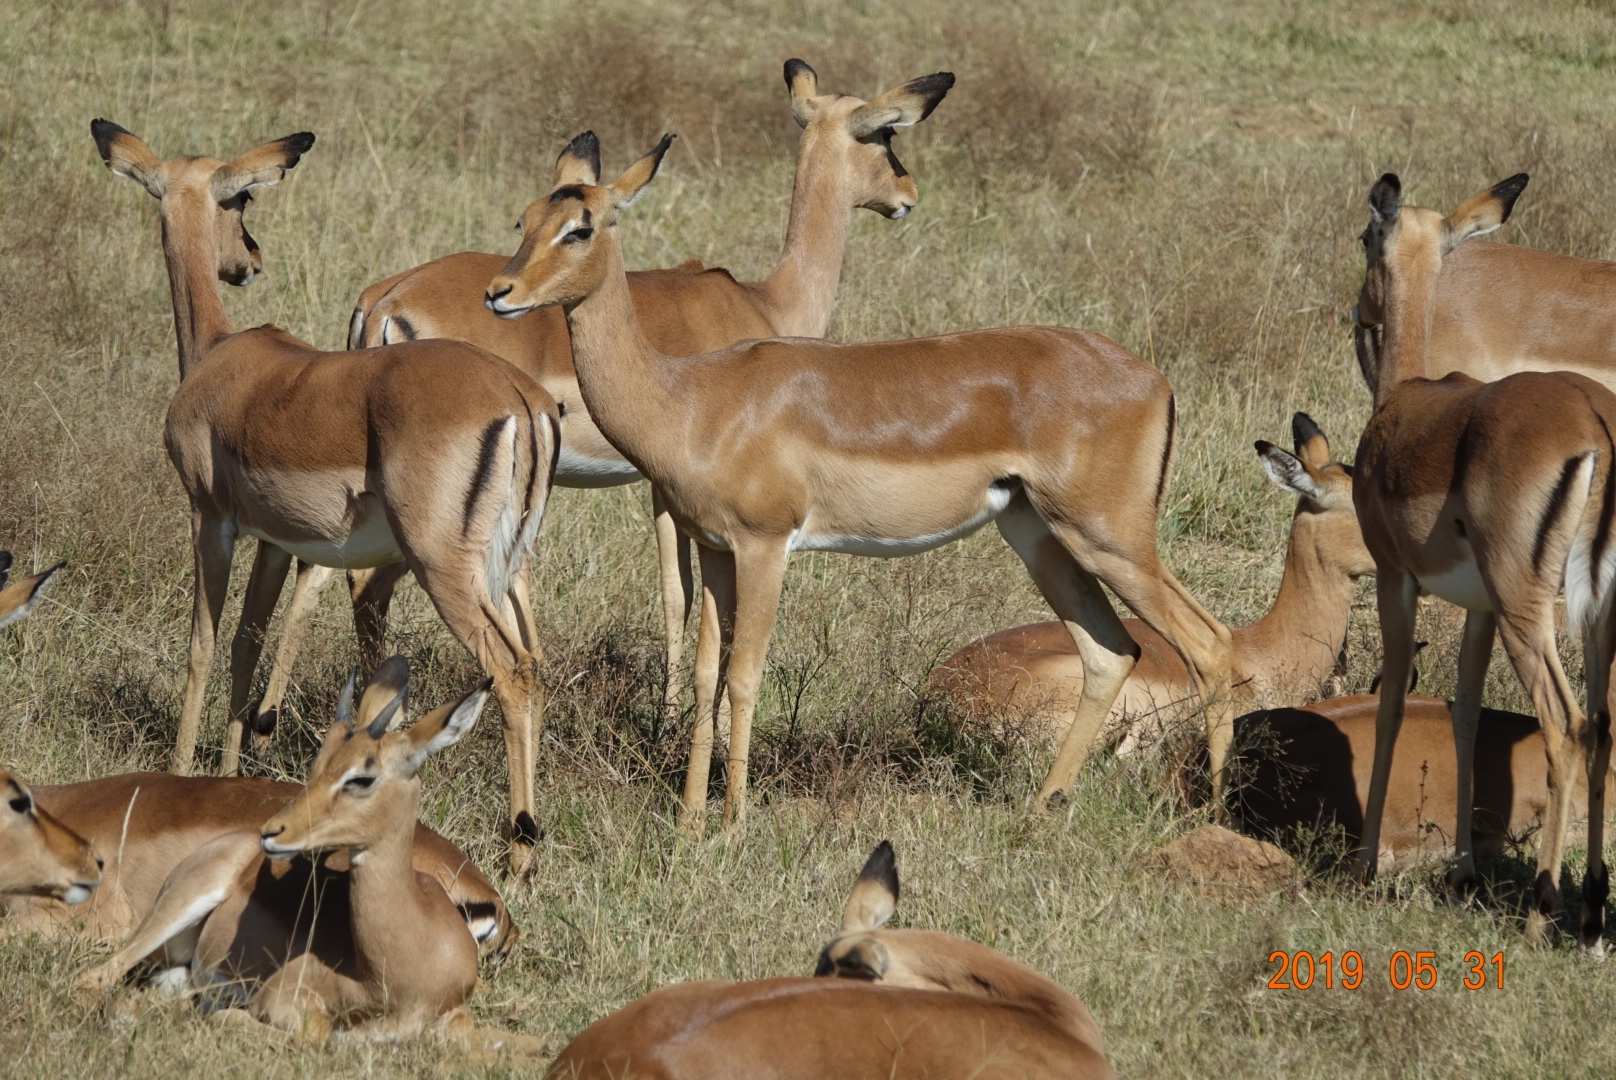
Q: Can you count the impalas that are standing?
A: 5